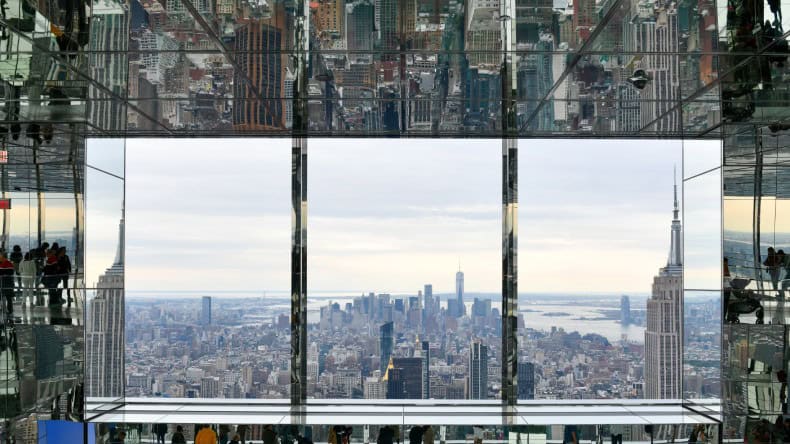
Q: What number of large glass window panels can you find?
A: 3